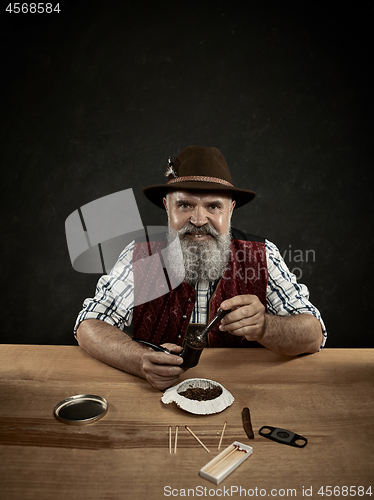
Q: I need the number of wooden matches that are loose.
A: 4